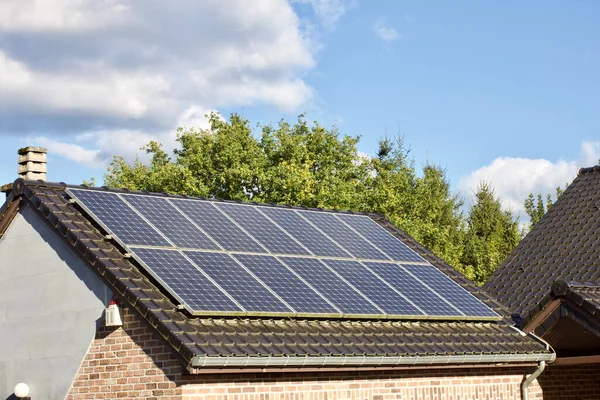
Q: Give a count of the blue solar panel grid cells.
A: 14